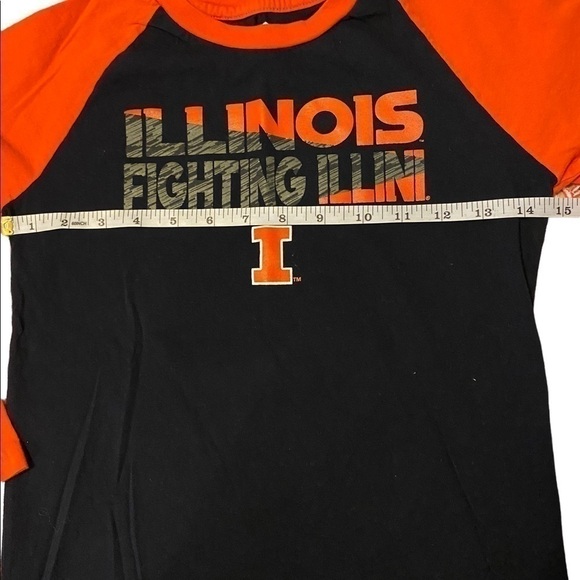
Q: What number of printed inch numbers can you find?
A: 15